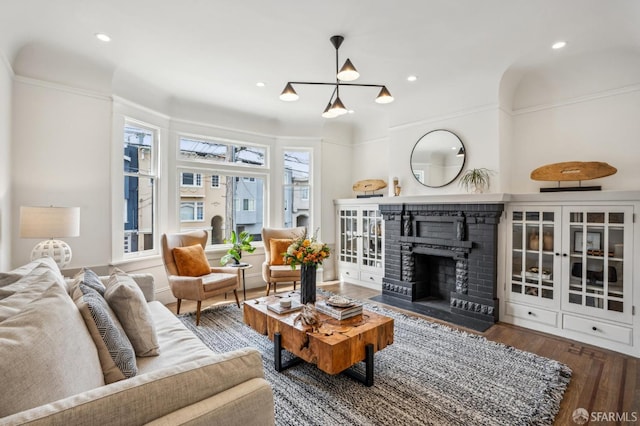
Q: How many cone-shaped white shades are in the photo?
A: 5